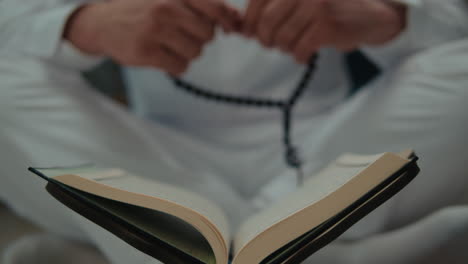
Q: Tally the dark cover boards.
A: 2